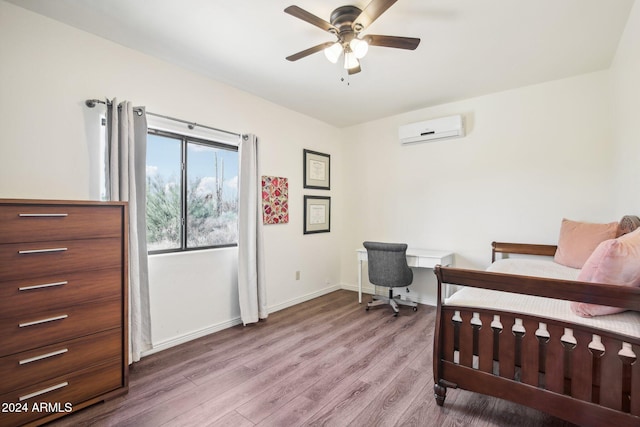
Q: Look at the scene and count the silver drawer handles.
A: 6